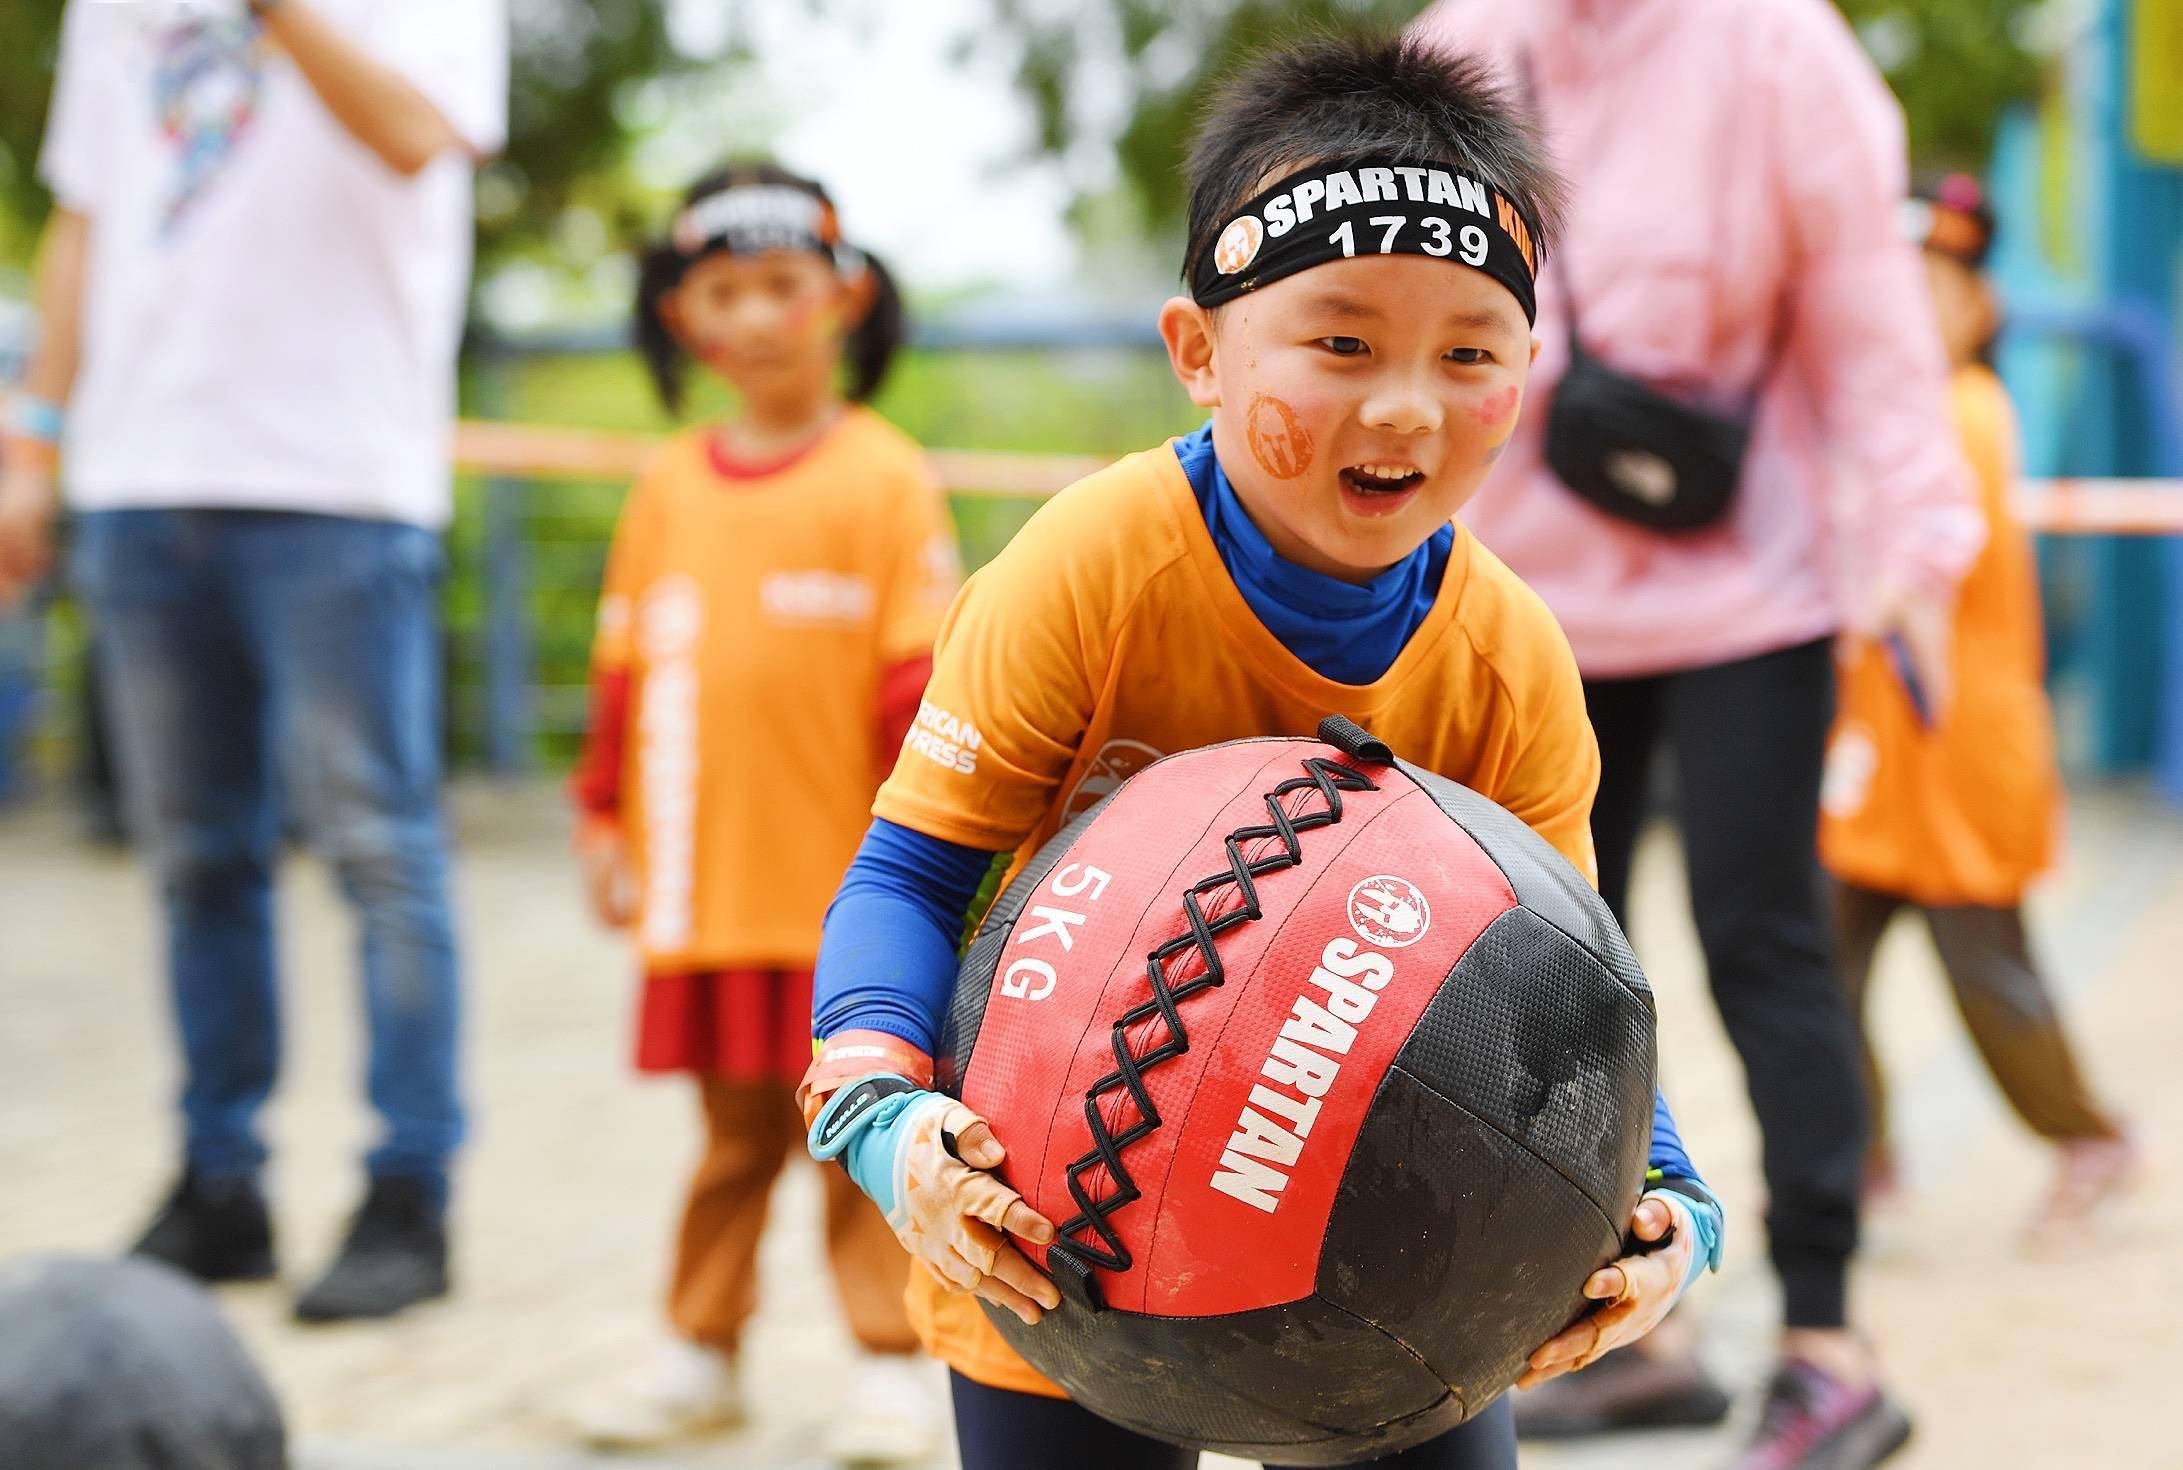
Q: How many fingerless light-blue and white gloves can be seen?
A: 2